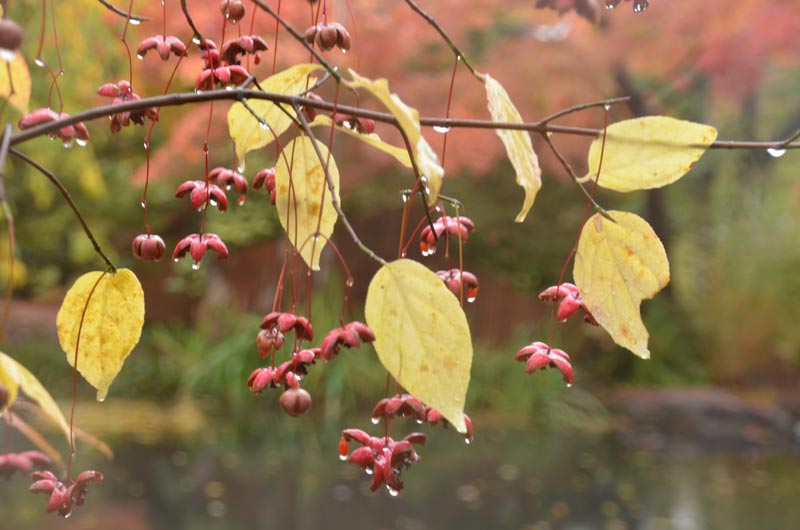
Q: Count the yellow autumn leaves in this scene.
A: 11